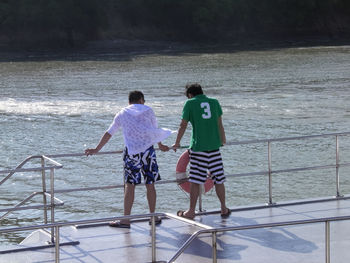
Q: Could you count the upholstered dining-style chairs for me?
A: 0